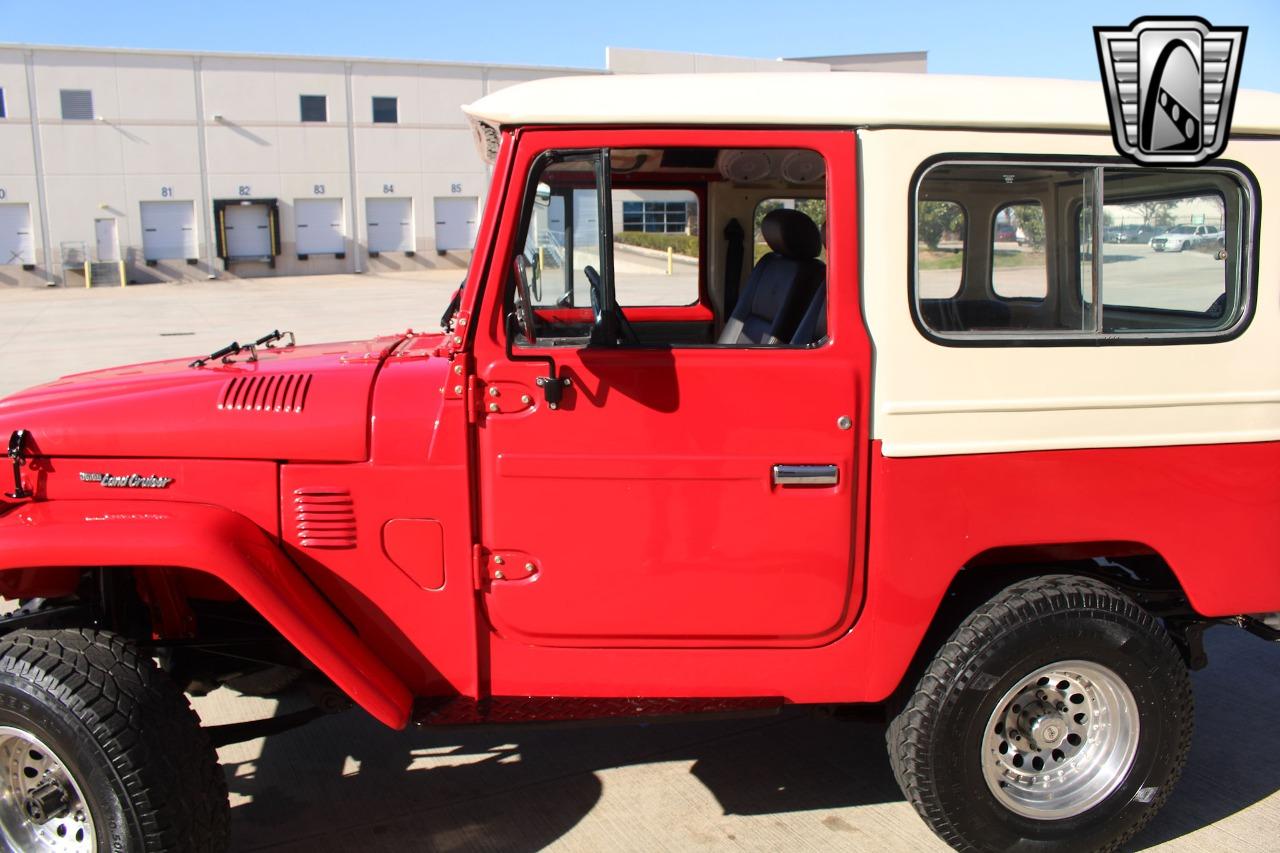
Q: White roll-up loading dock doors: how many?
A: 6